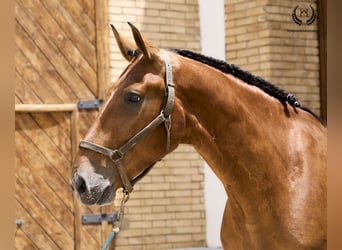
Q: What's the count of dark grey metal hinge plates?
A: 2